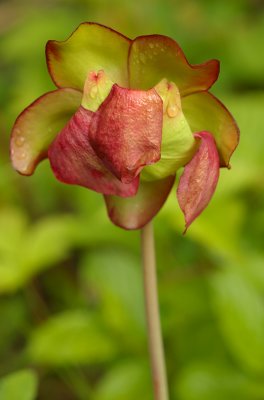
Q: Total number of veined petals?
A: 3